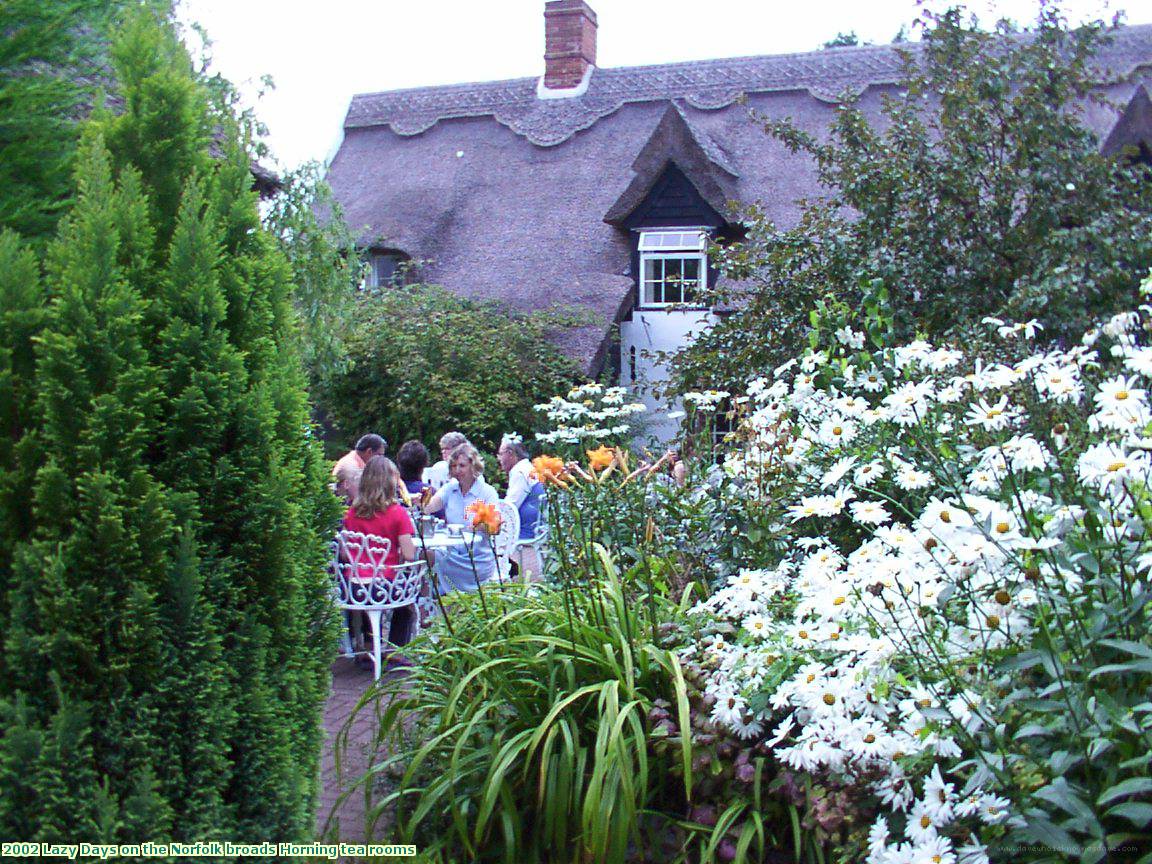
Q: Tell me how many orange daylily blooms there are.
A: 3